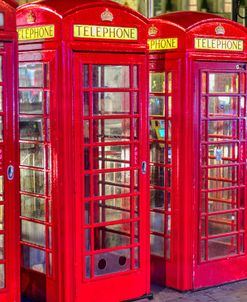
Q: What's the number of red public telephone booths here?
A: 3